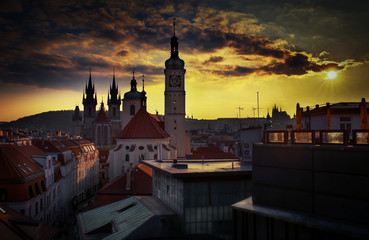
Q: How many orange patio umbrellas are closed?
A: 3